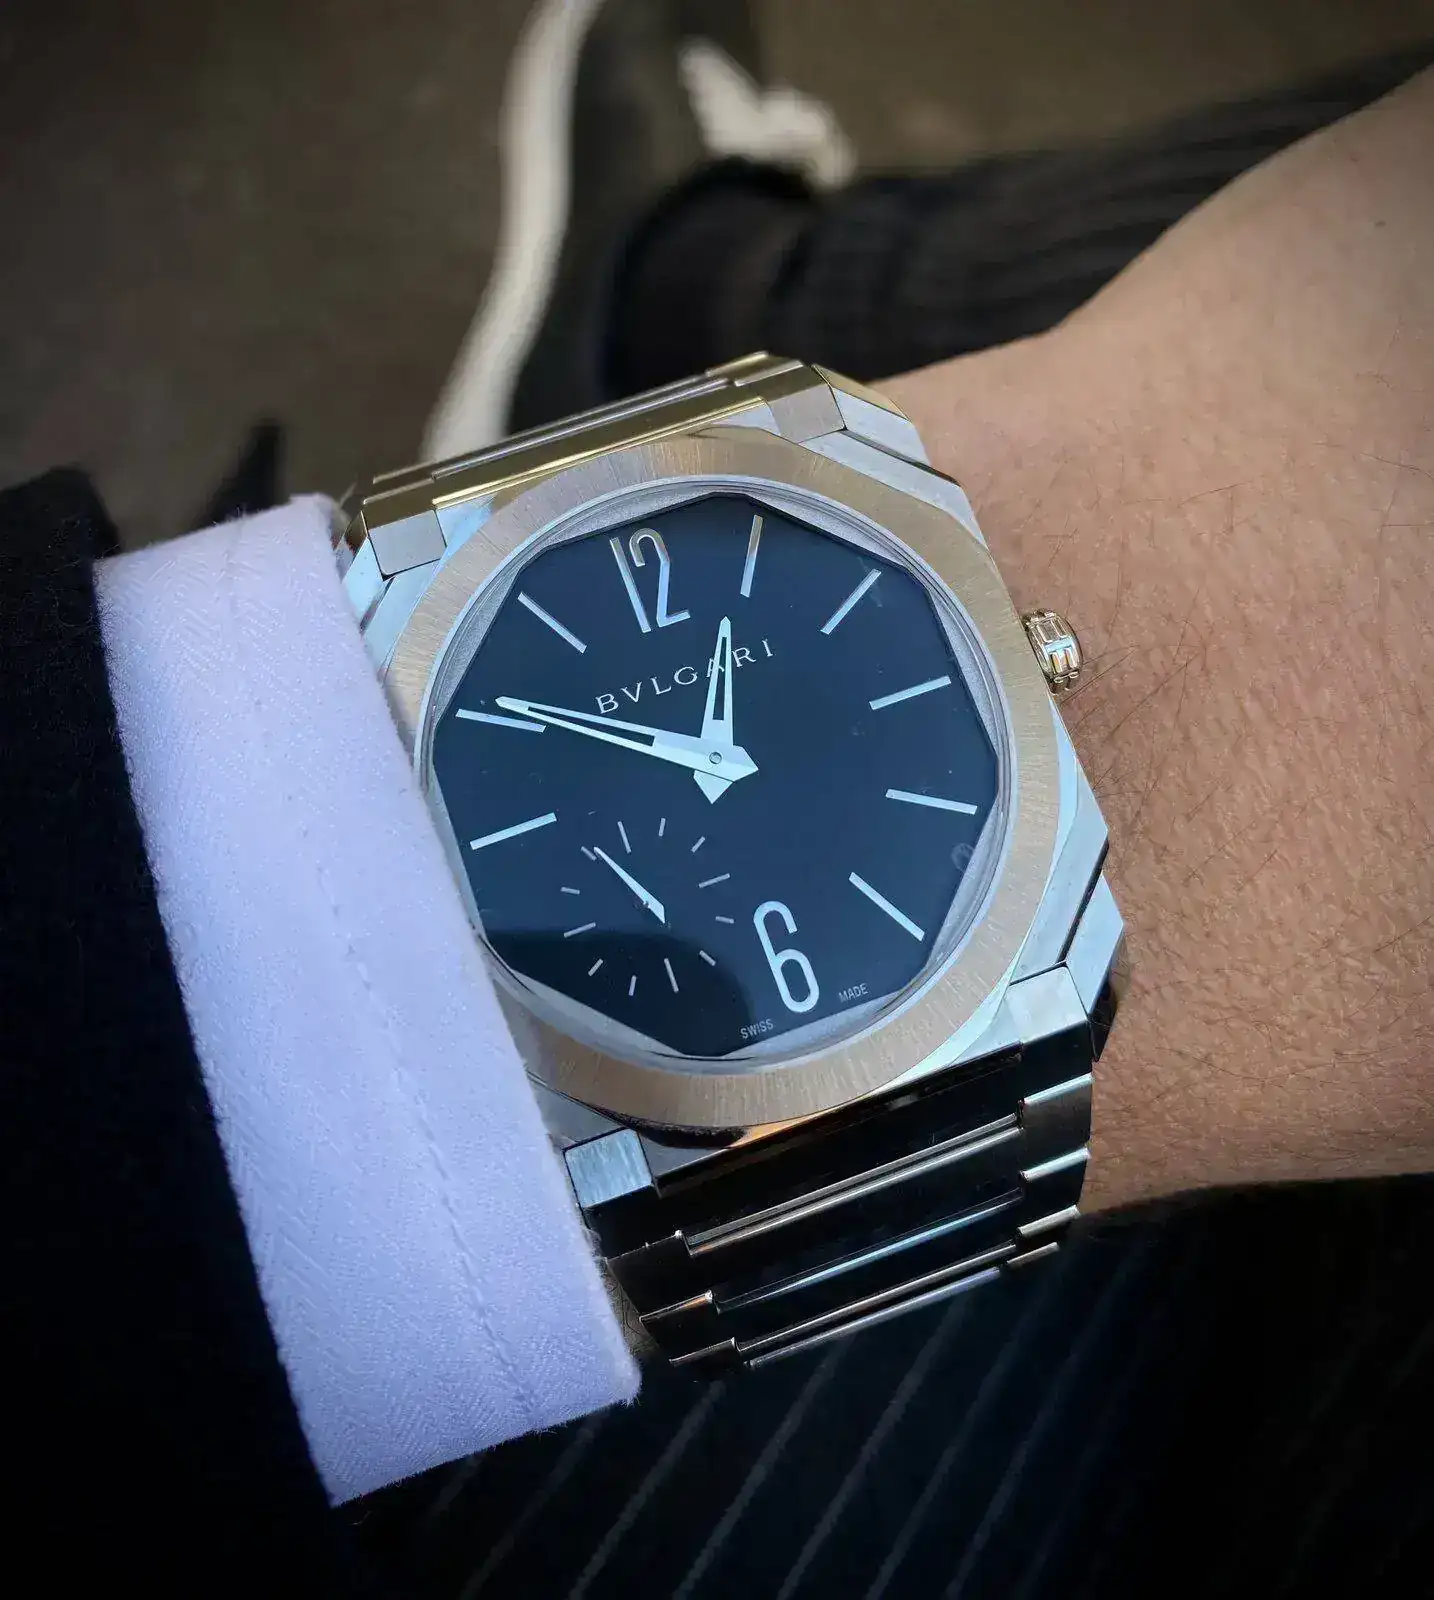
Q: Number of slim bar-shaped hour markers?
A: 8